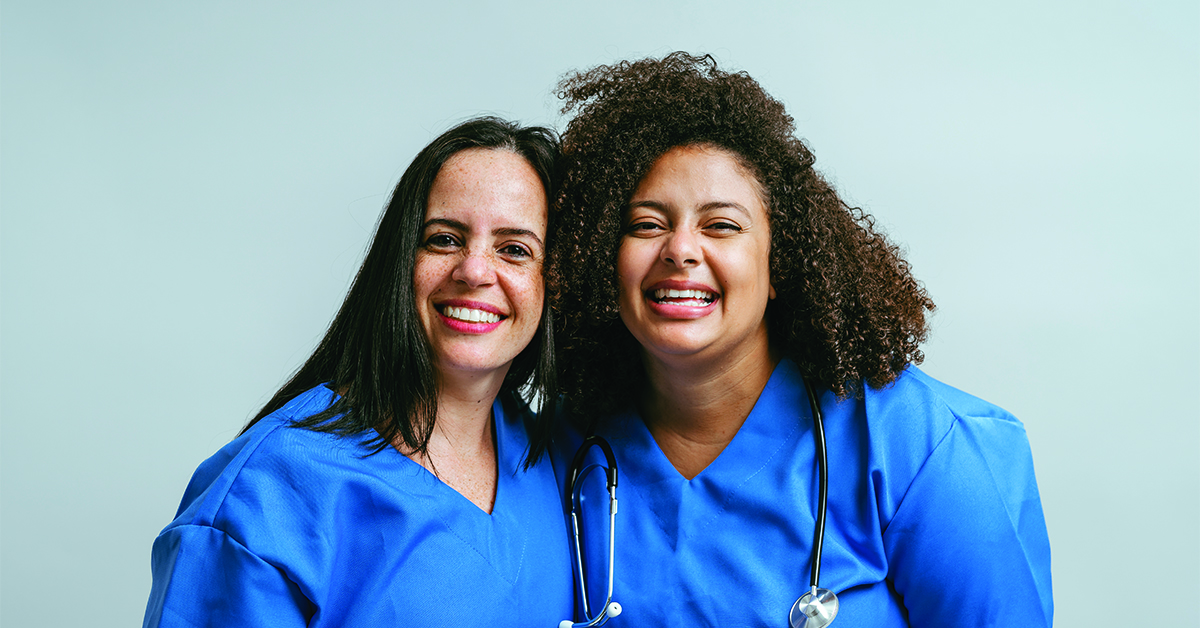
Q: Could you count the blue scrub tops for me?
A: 2